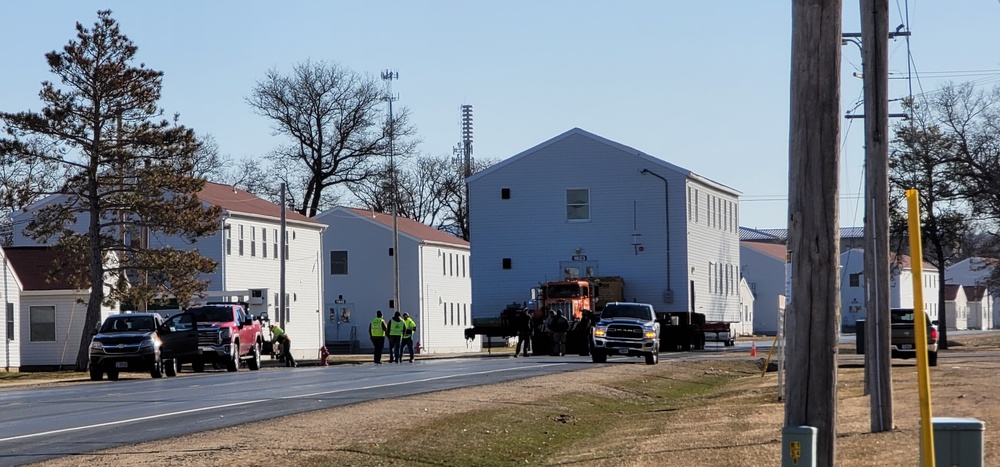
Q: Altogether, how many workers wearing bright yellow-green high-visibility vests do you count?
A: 4